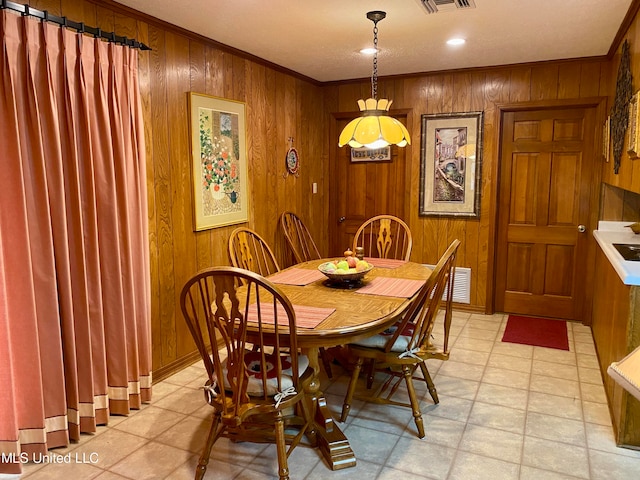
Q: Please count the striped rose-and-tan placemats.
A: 4